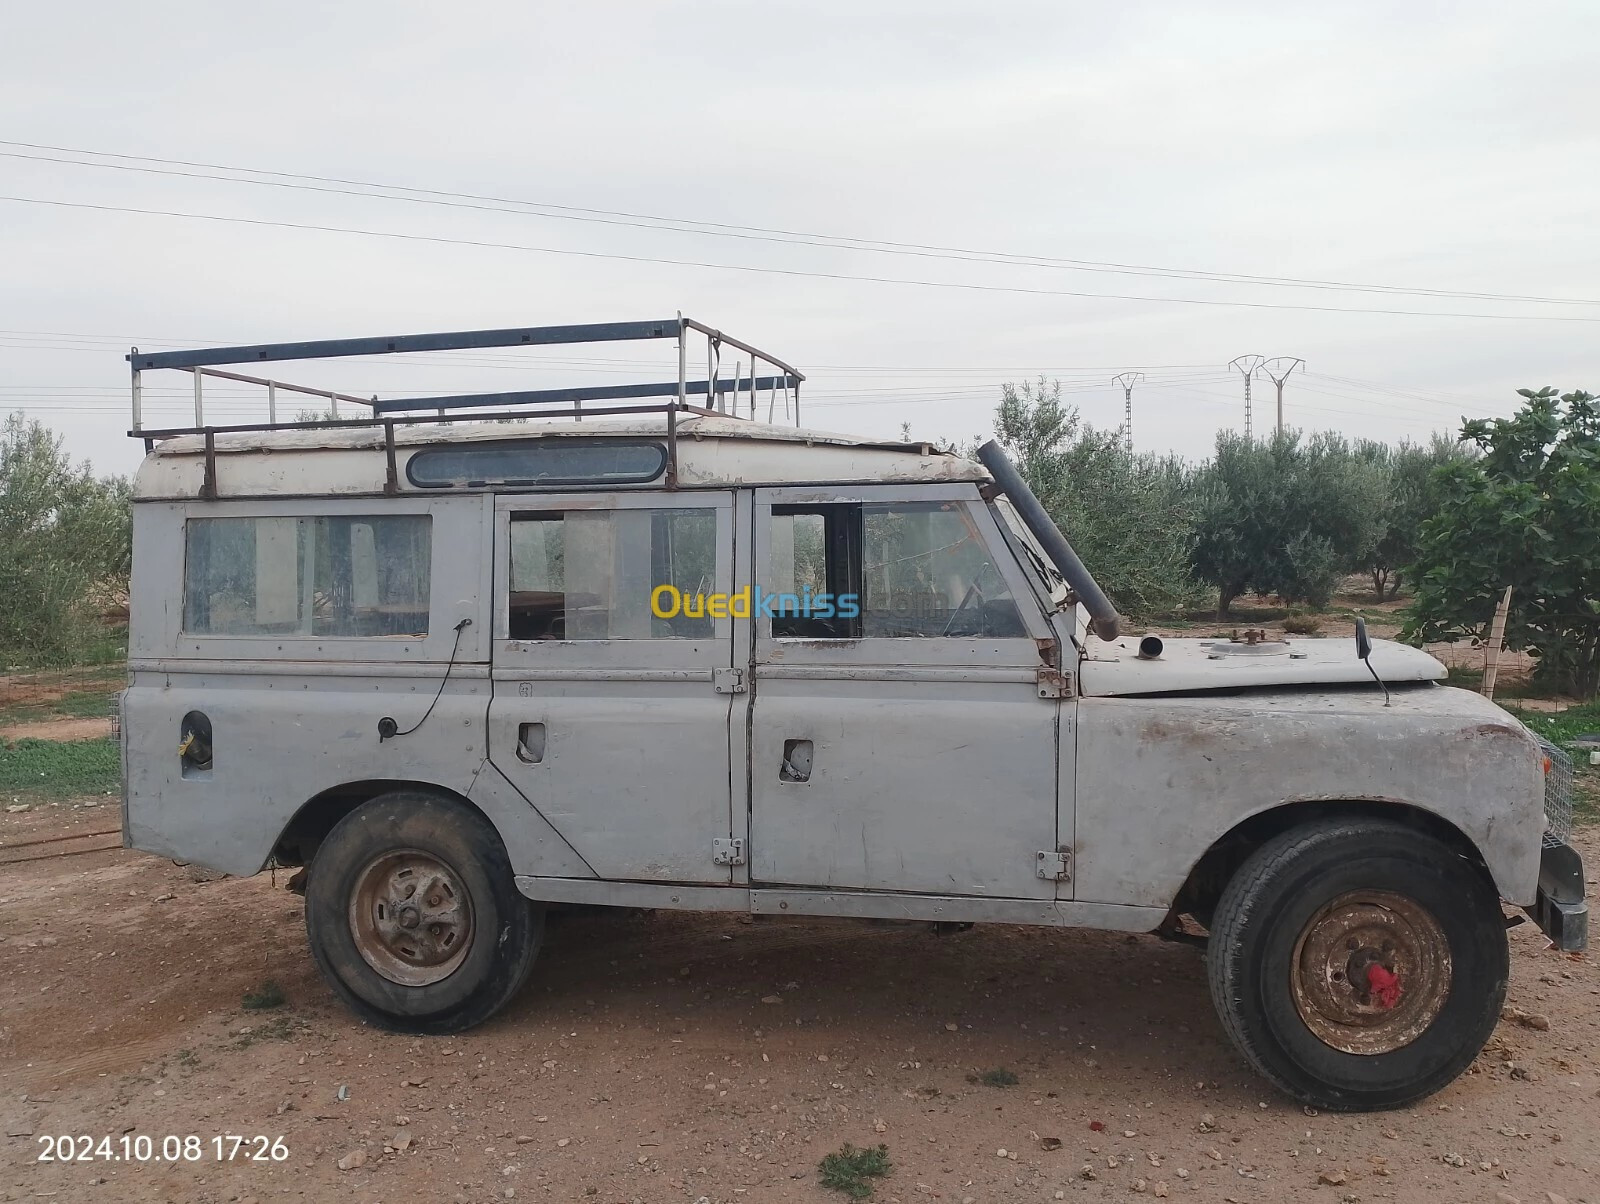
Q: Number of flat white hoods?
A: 1